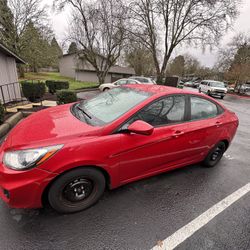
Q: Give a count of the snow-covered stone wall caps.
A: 0